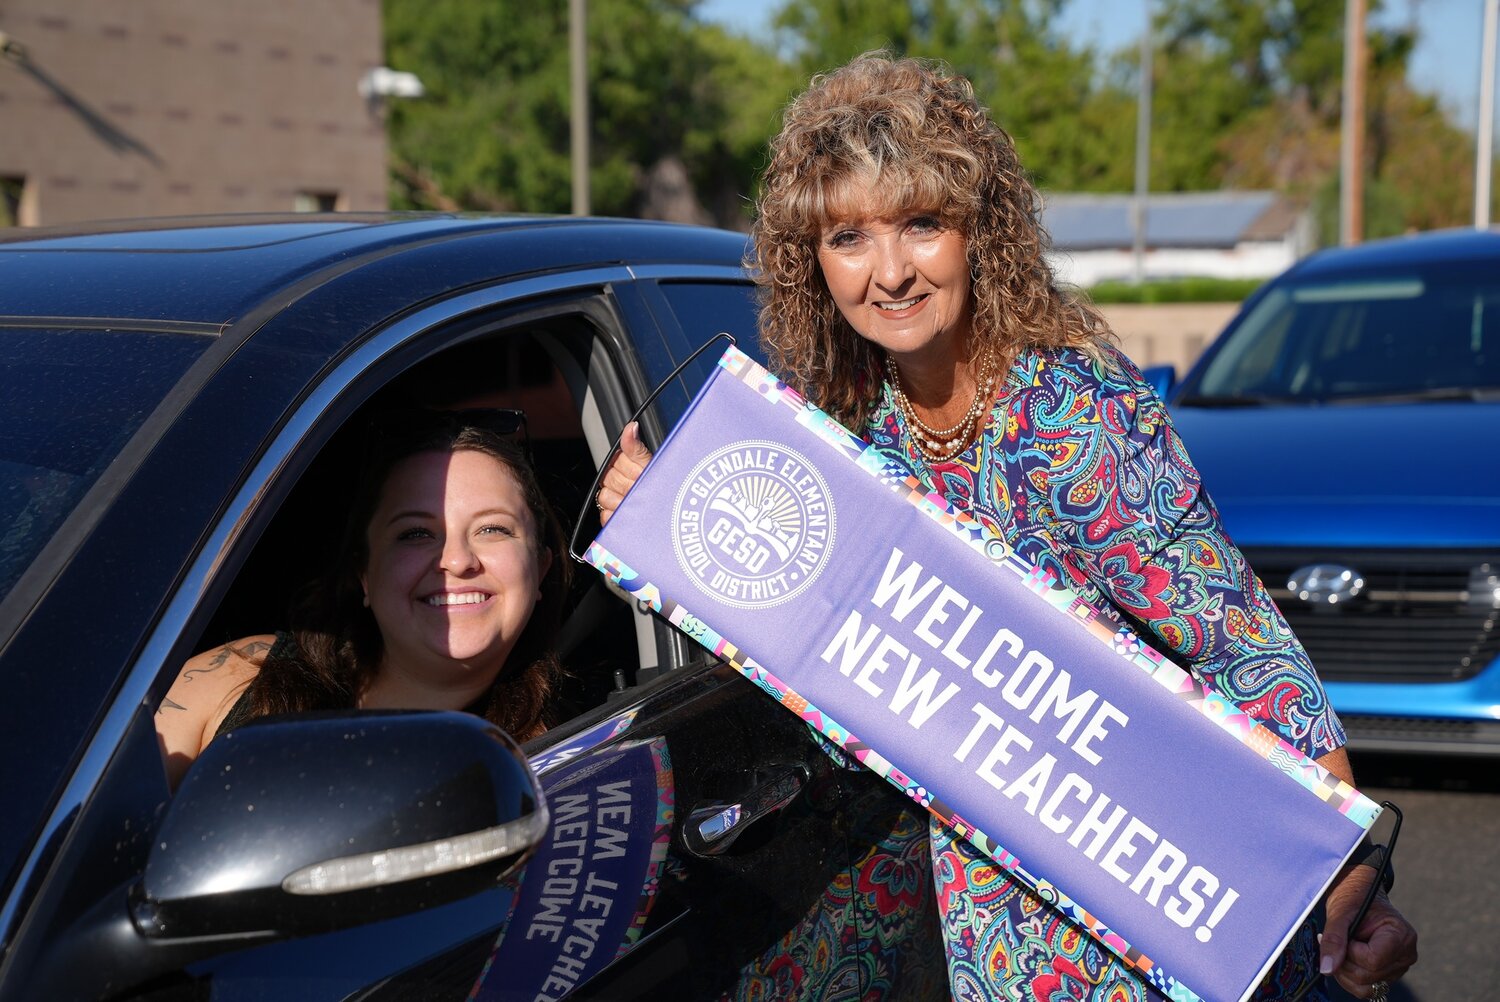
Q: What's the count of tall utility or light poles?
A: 4